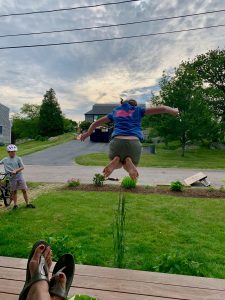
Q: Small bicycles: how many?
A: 1